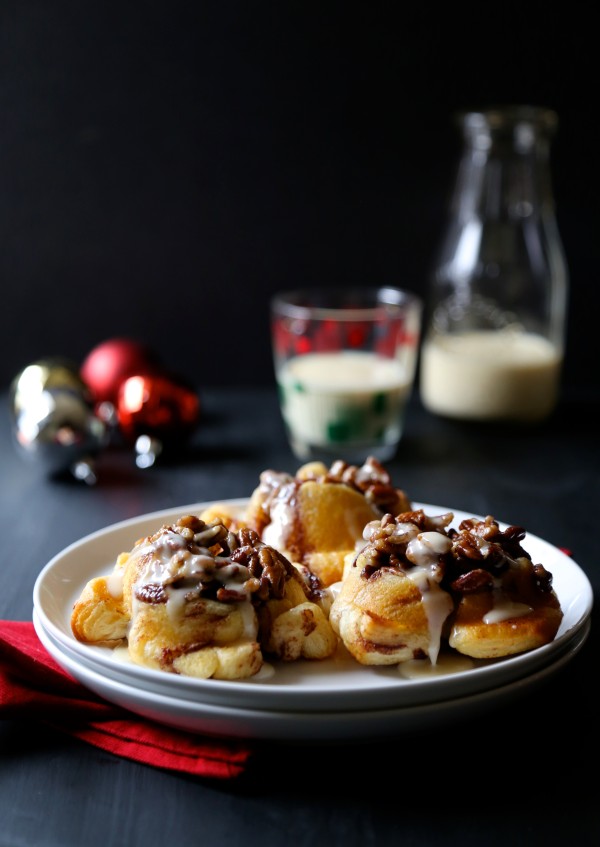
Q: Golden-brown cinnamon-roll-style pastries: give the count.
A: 3